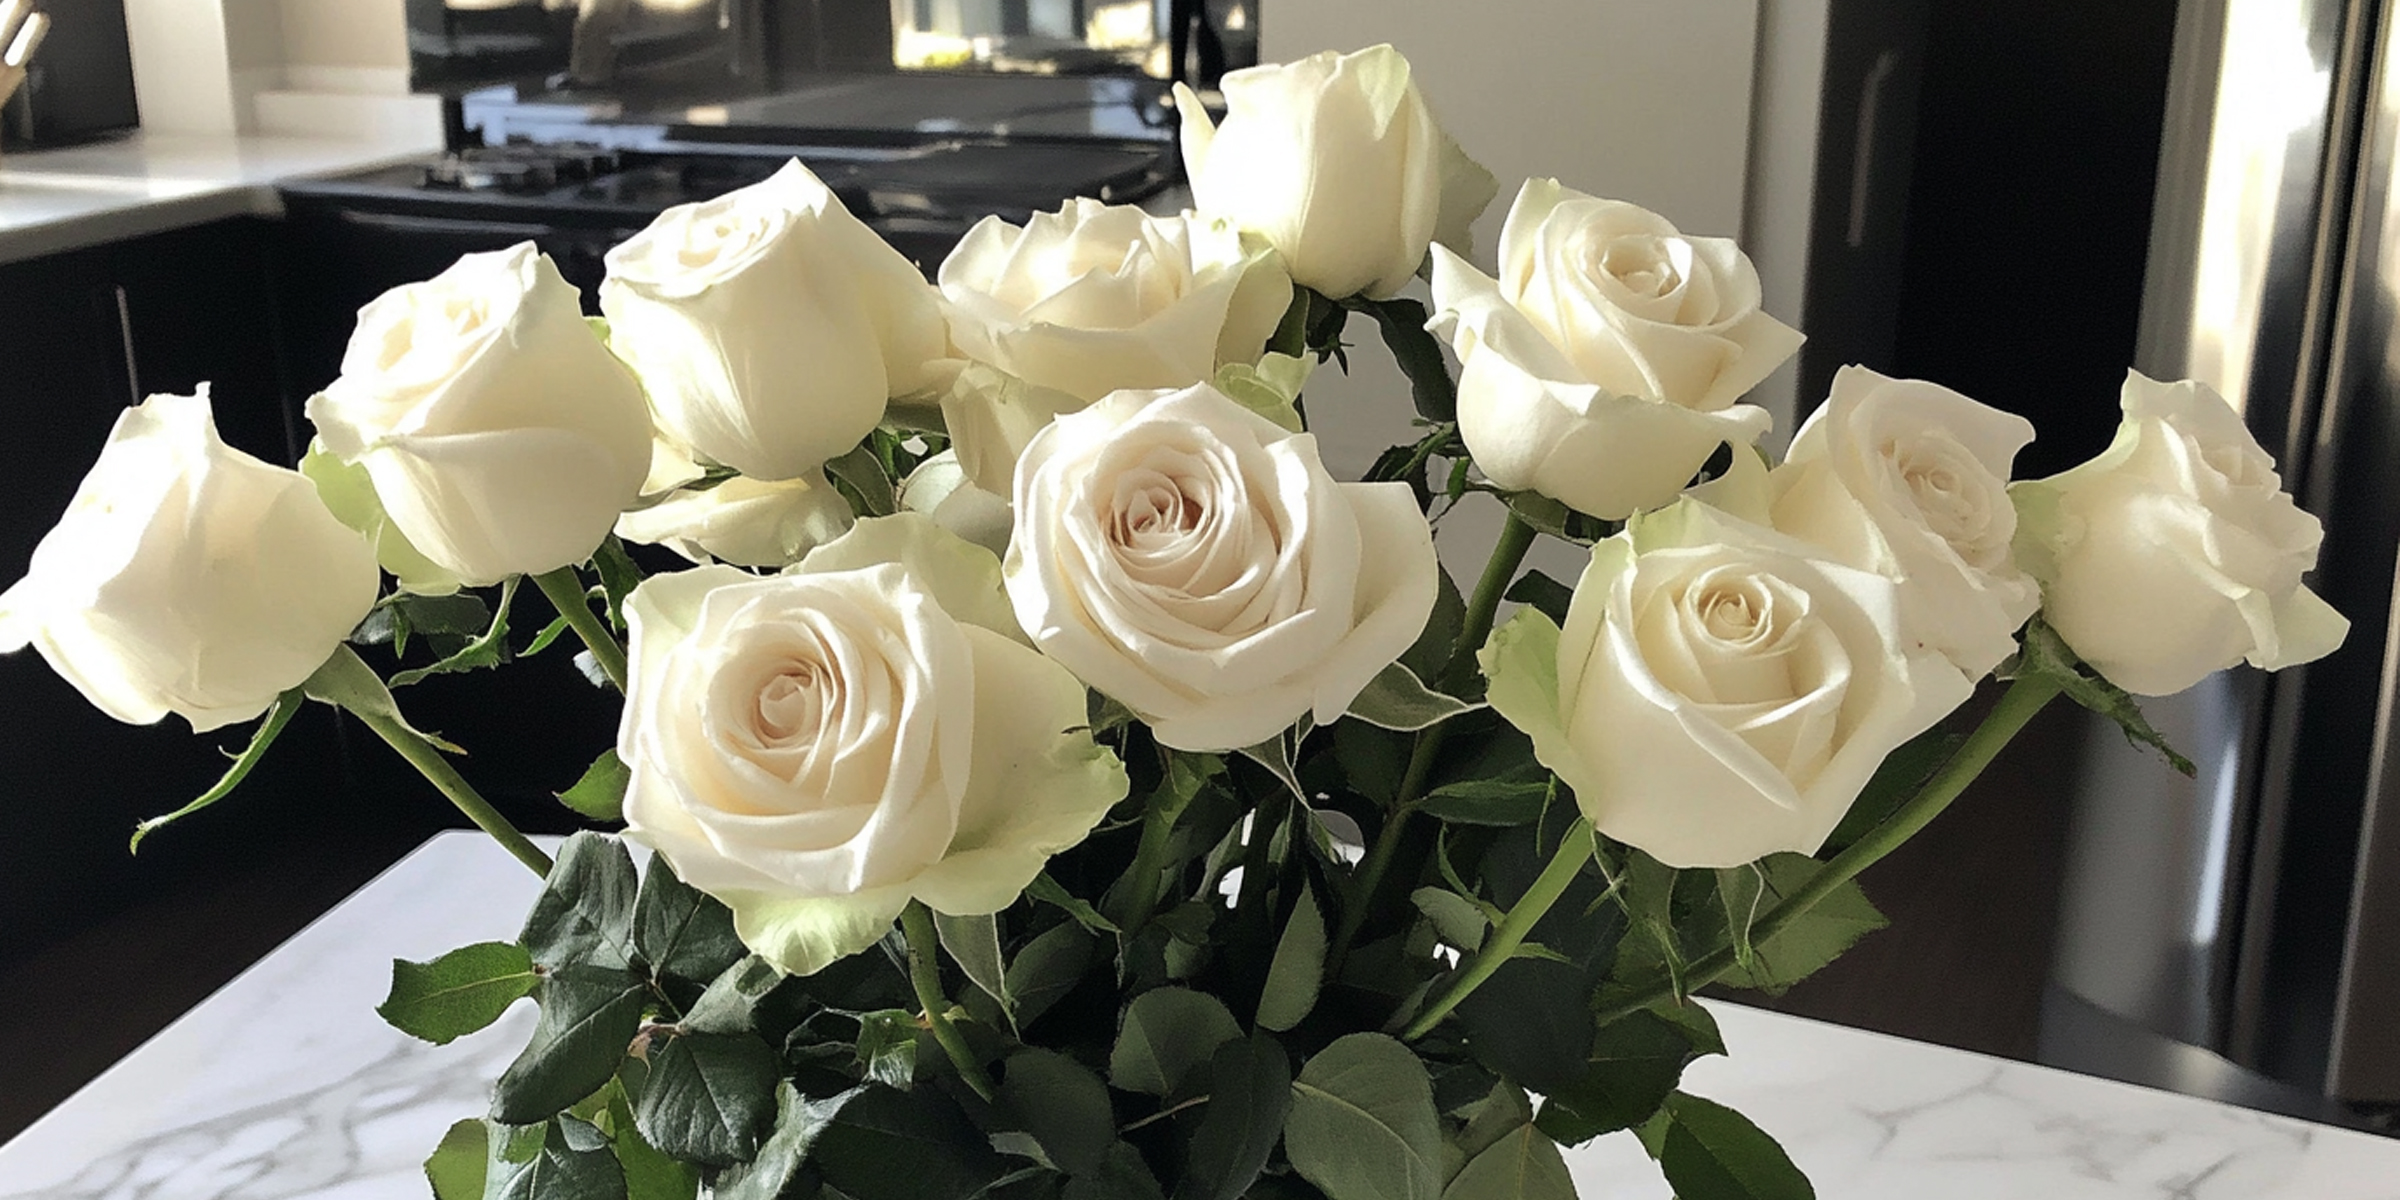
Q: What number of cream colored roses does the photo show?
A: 11